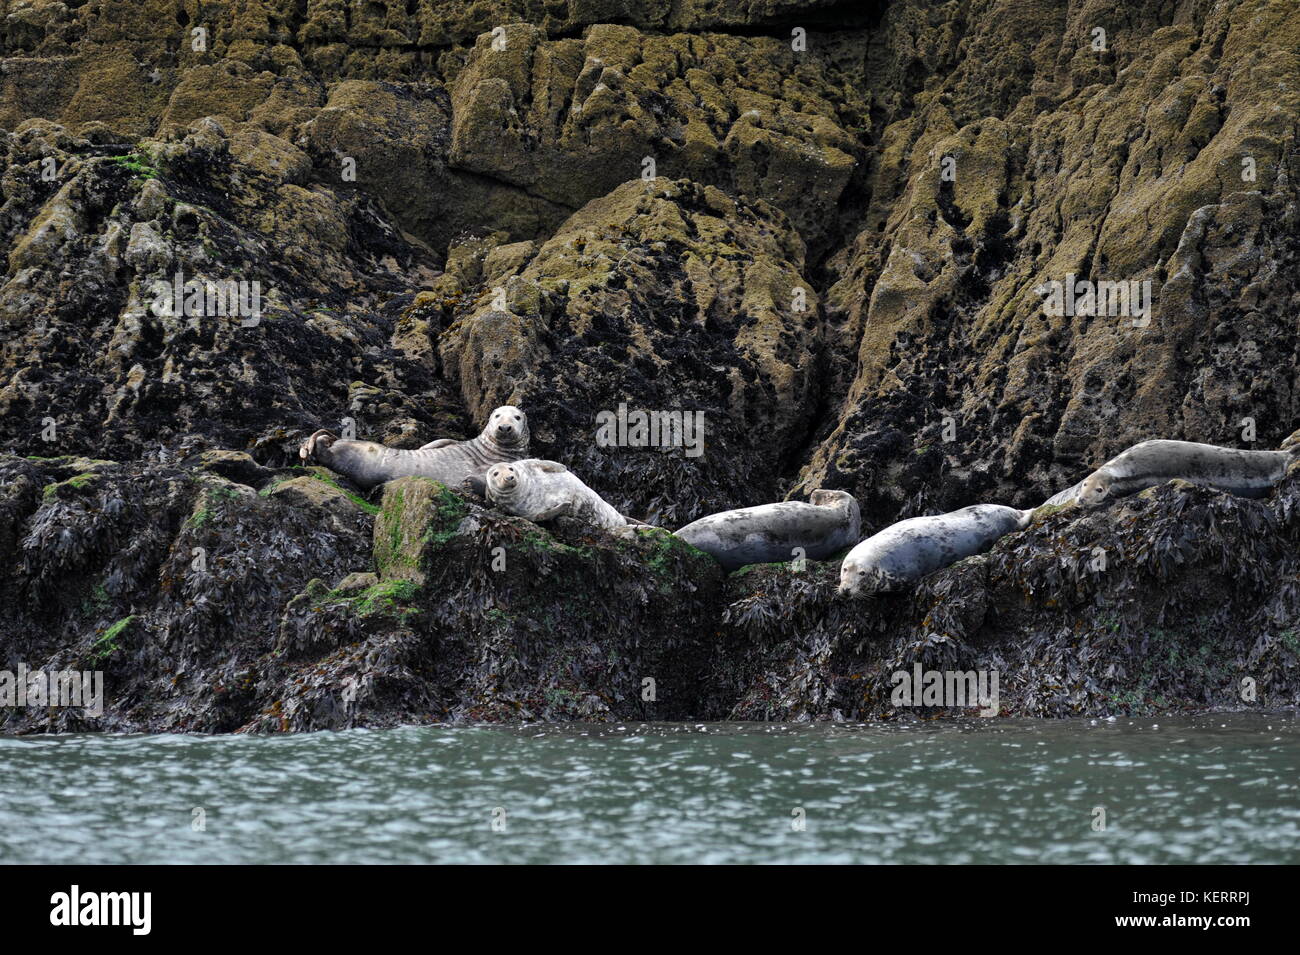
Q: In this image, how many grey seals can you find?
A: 5